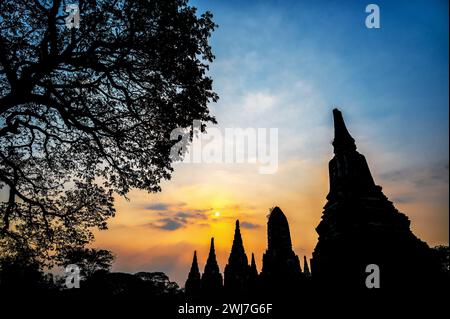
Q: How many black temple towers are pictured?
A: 7